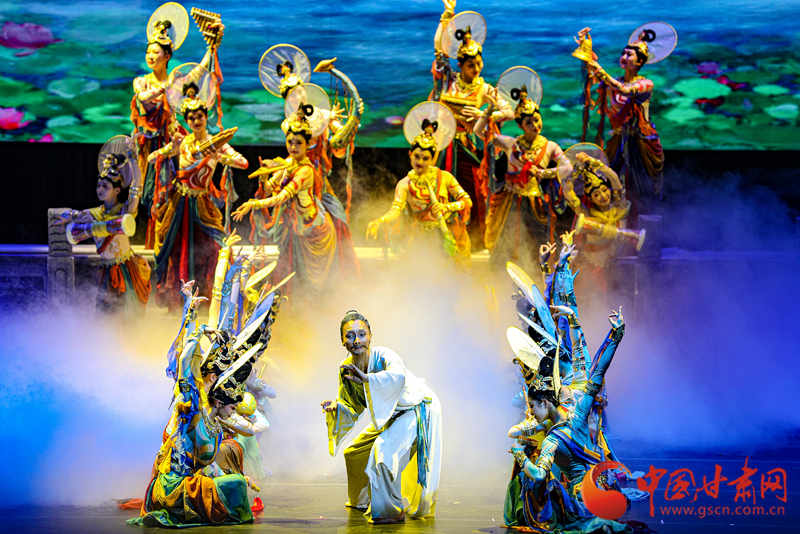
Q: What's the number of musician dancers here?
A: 10